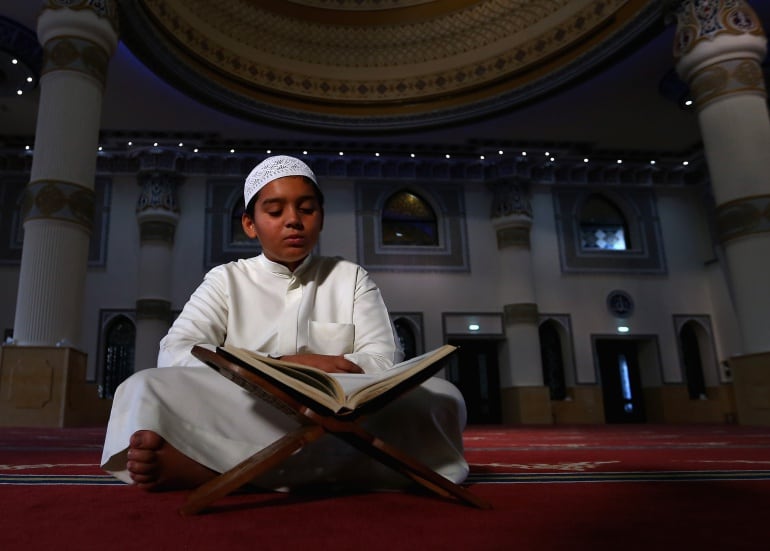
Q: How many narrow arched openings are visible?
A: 4